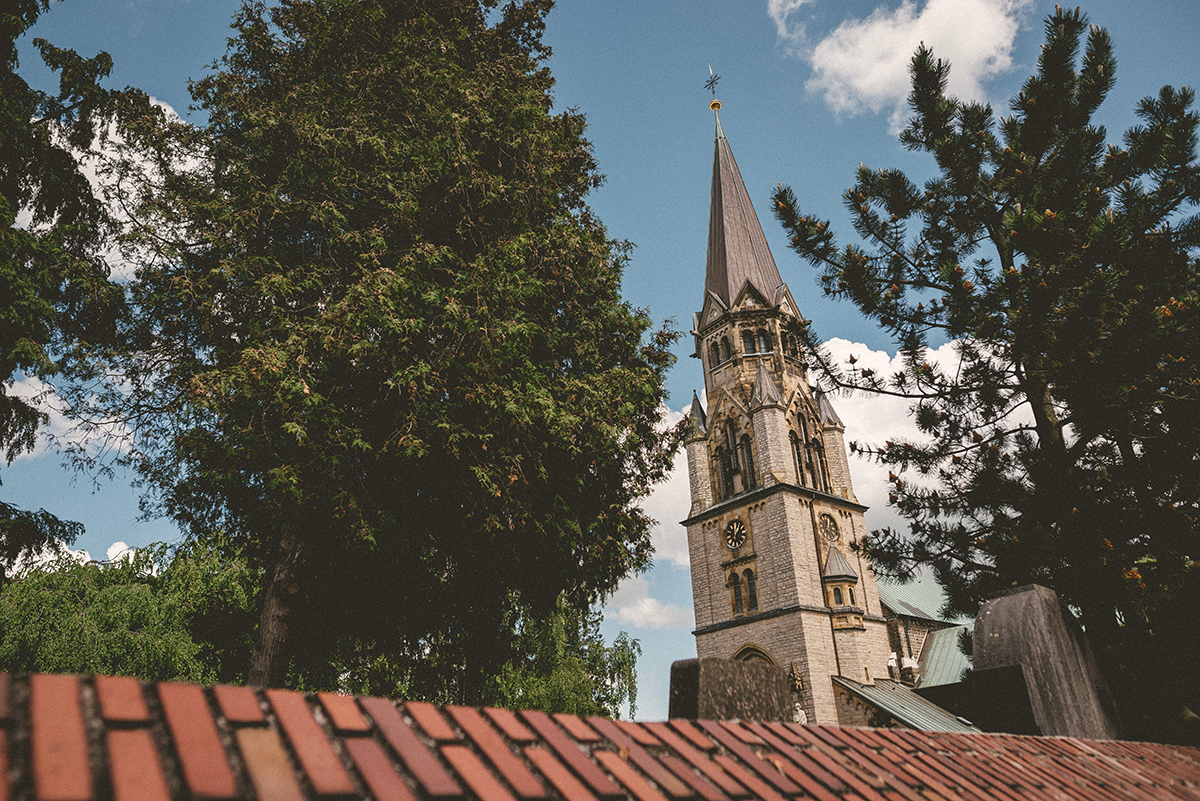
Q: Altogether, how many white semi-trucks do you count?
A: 0